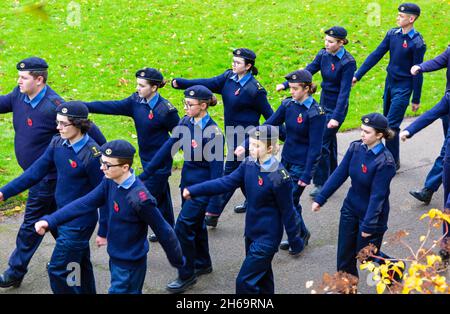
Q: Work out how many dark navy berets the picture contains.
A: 11